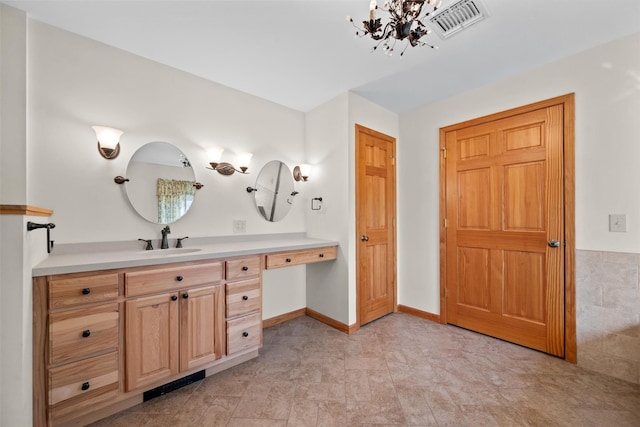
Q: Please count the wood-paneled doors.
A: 2